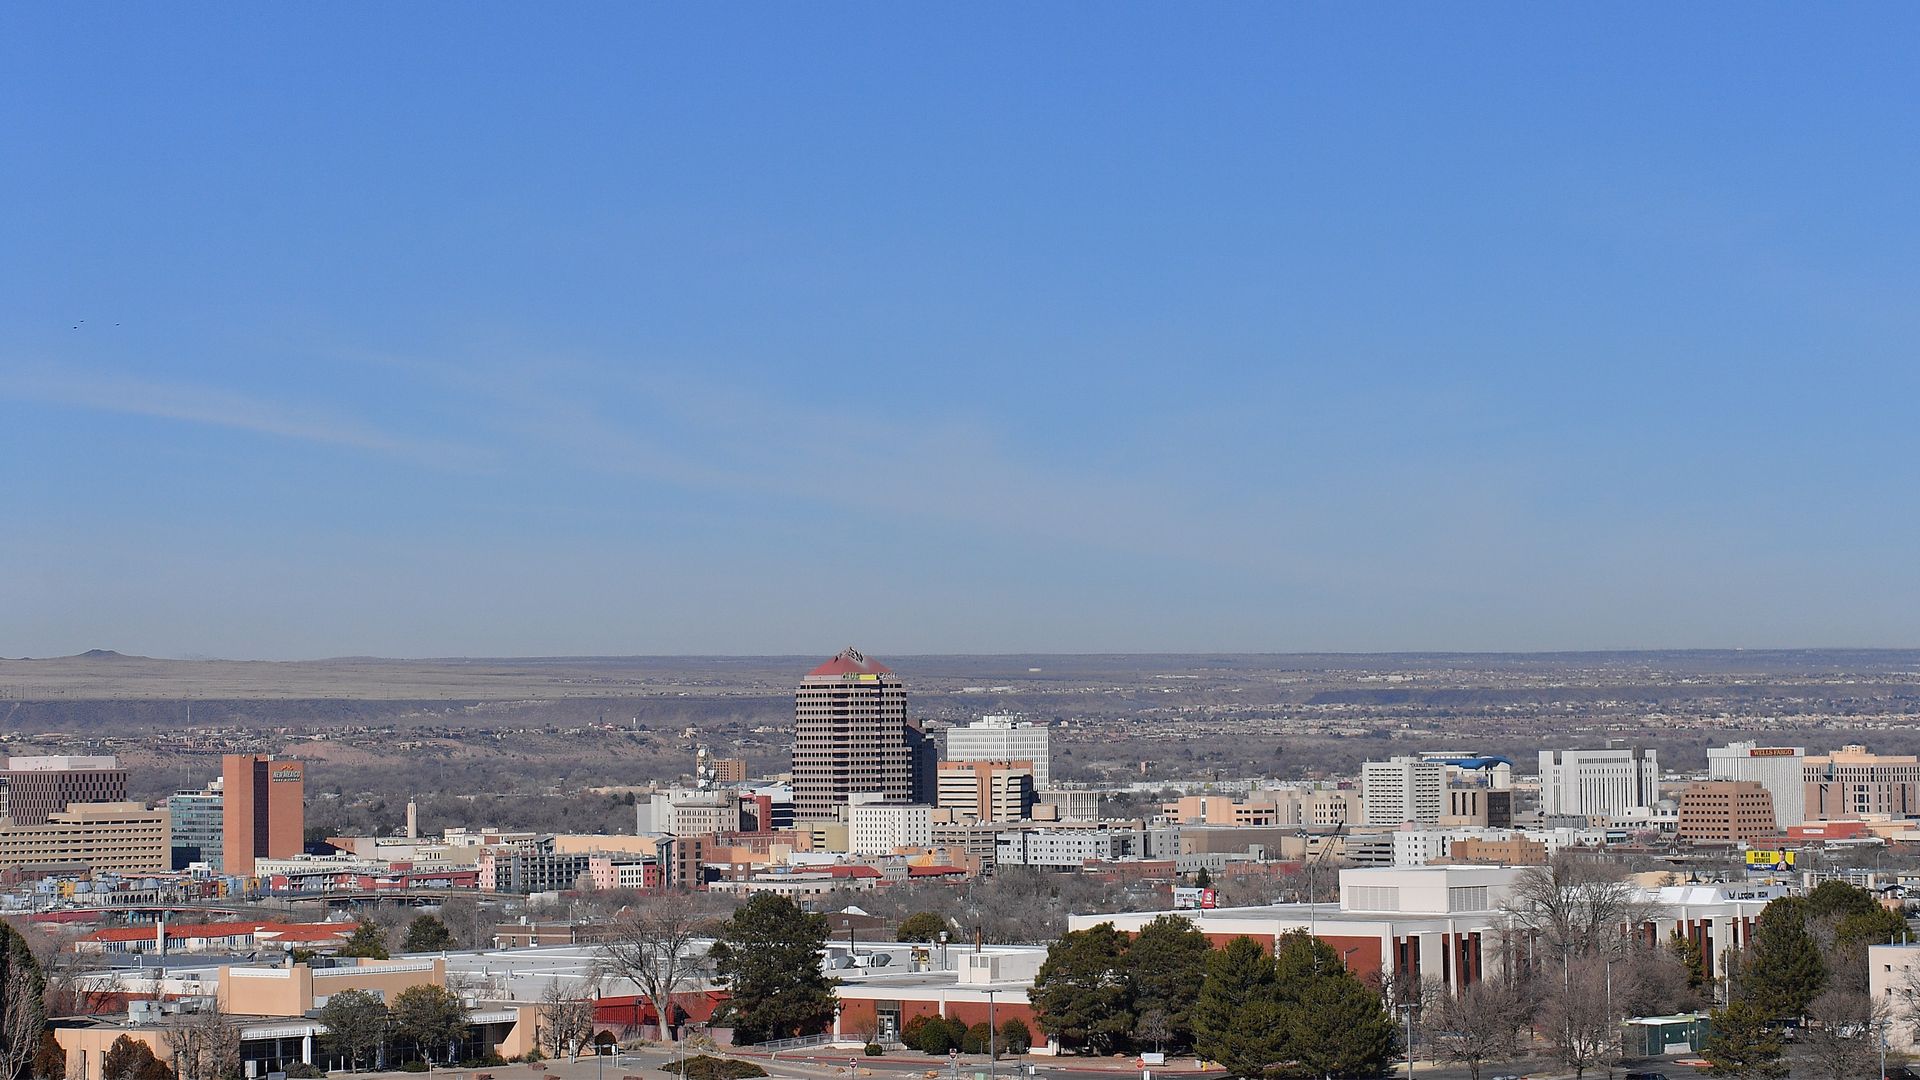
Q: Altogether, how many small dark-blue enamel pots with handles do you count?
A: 0